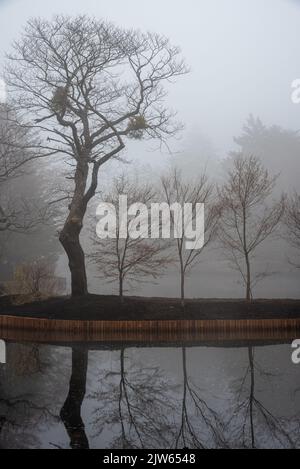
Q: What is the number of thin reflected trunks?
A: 3